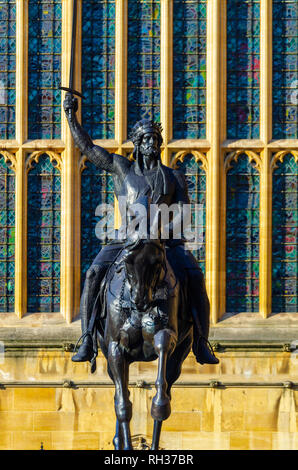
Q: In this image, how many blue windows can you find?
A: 13